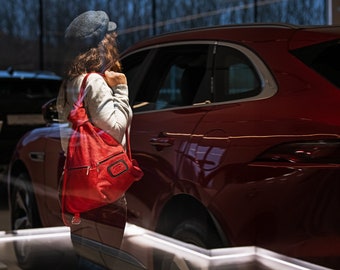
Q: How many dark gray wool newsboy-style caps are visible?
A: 1